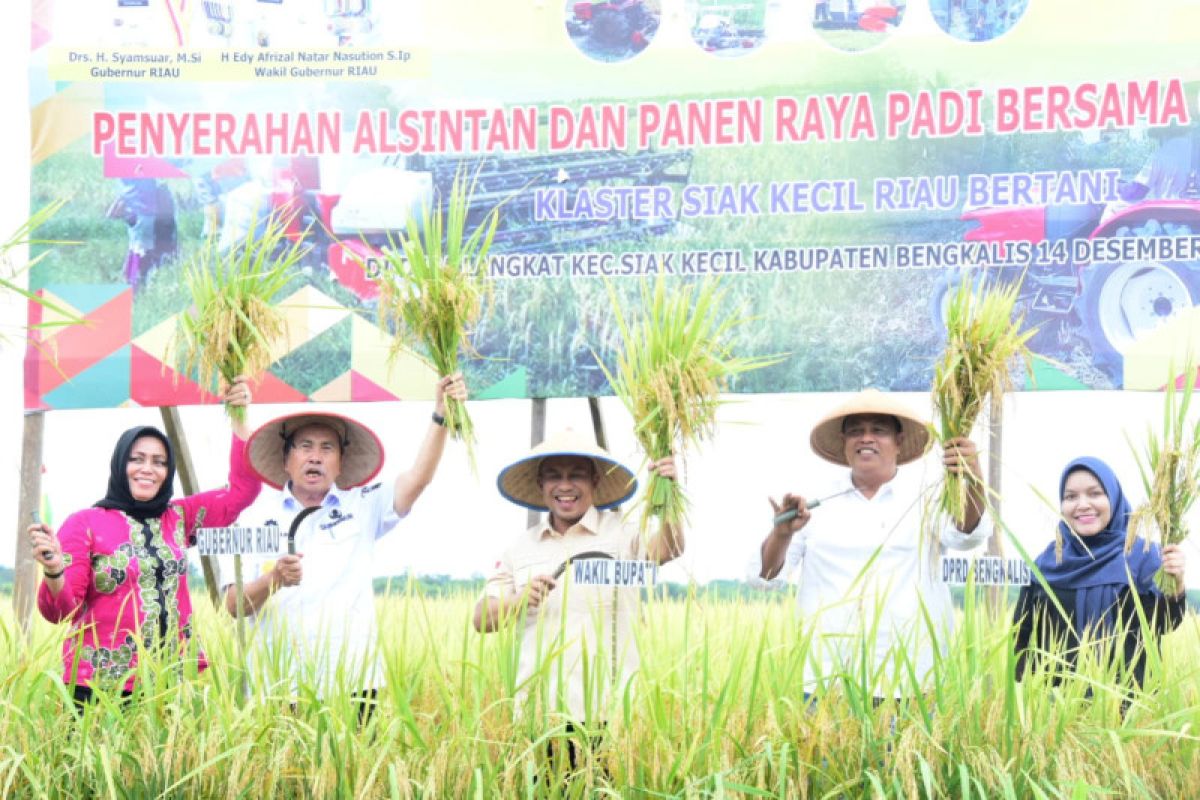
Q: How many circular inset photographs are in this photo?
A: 4